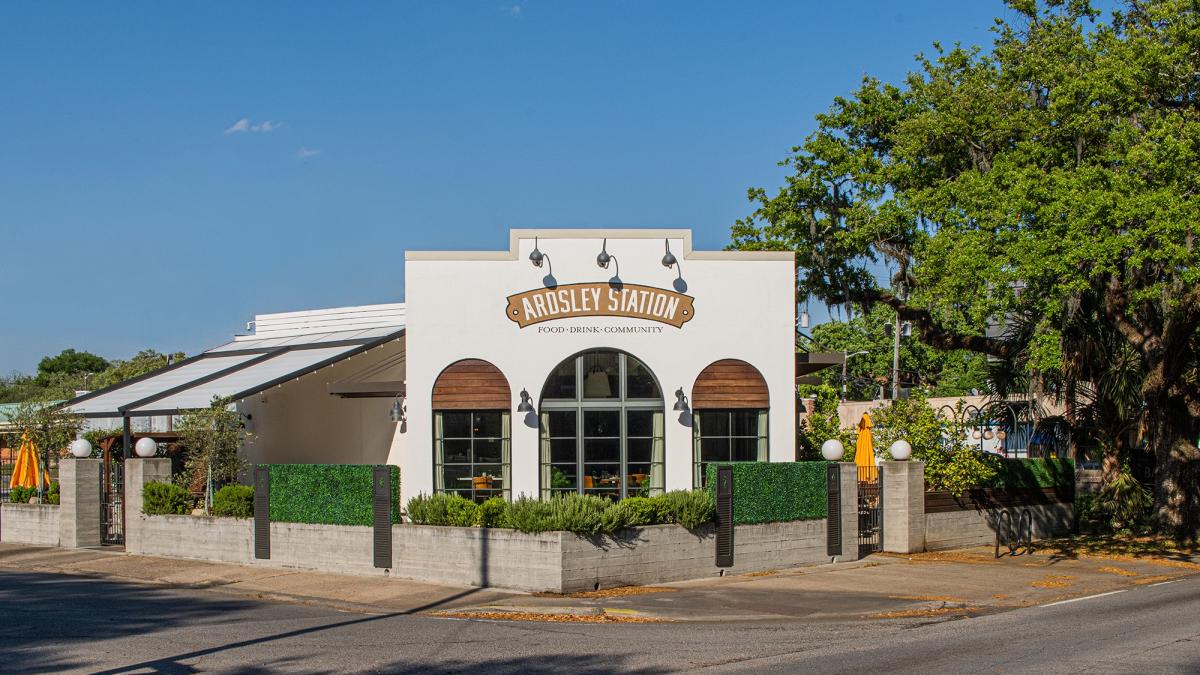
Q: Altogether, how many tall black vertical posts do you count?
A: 4